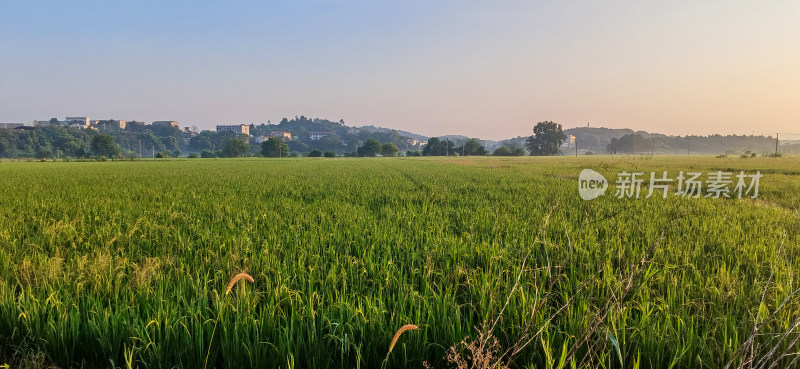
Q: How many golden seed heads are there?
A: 2